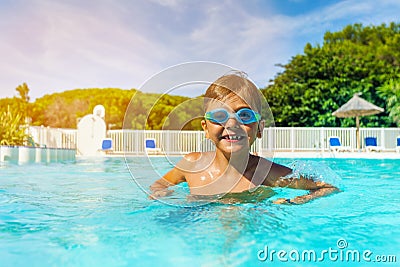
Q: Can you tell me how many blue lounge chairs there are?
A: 5